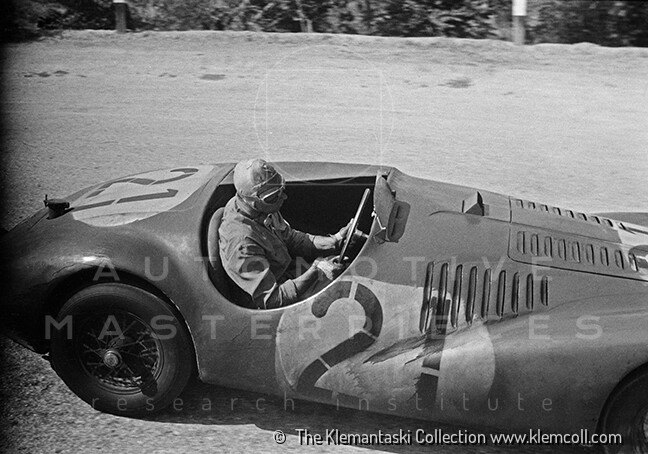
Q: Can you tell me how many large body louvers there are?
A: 9